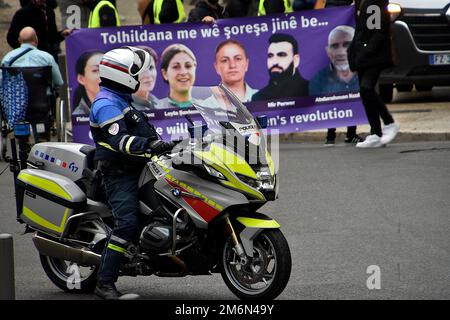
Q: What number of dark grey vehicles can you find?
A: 1